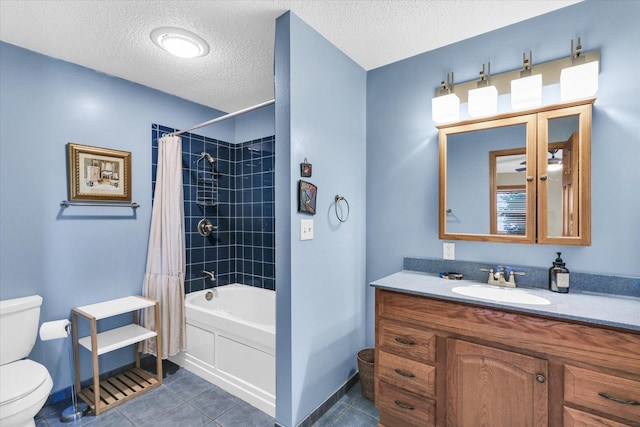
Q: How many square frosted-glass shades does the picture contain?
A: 4